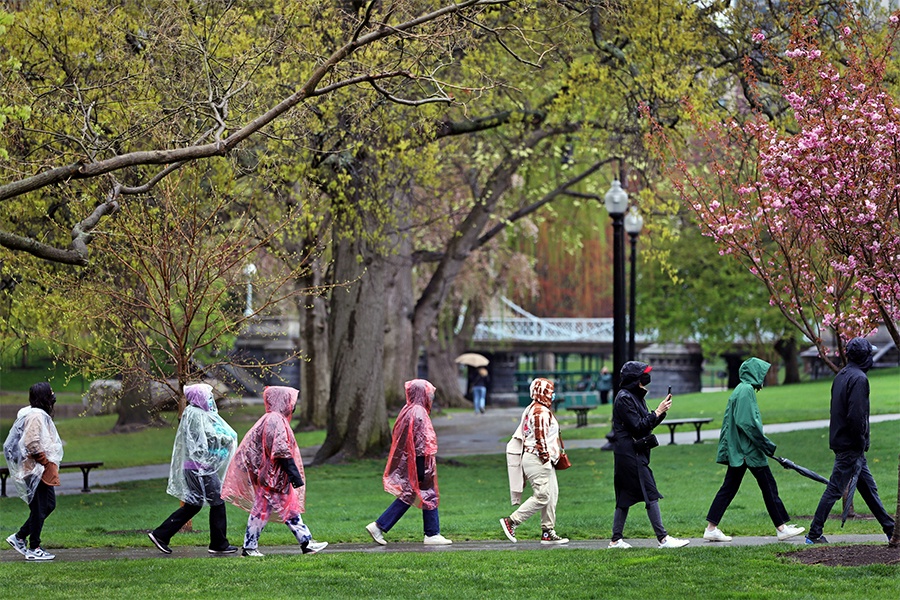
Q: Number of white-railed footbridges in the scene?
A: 1